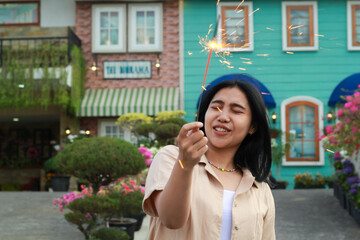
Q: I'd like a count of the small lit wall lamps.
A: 6